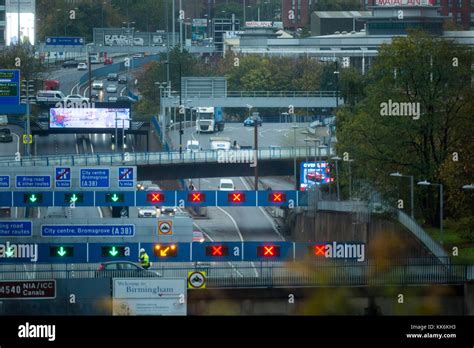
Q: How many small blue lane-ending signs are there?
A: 2